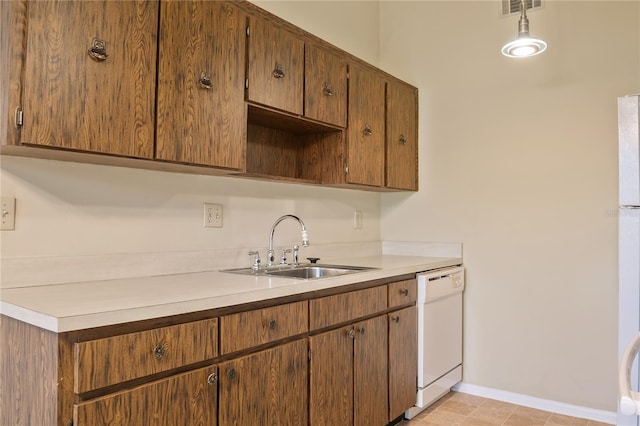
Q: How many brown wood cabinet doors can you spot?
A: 11